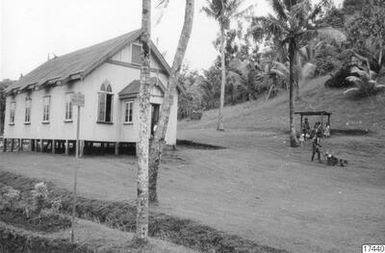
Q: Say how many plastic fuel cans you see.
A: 0